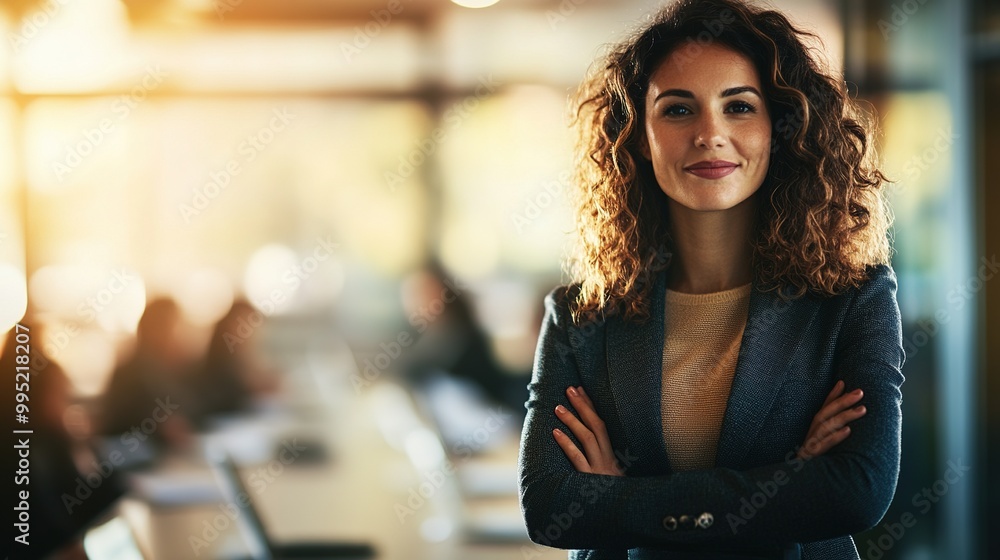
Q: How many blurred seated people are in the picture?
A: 4